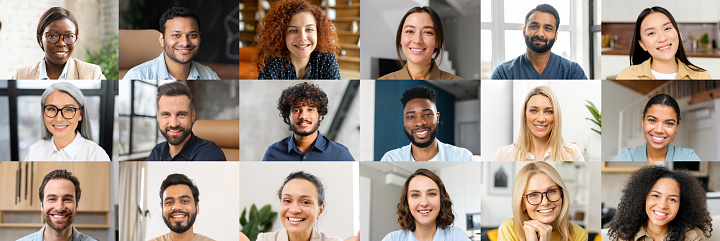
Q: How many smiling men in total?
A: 7